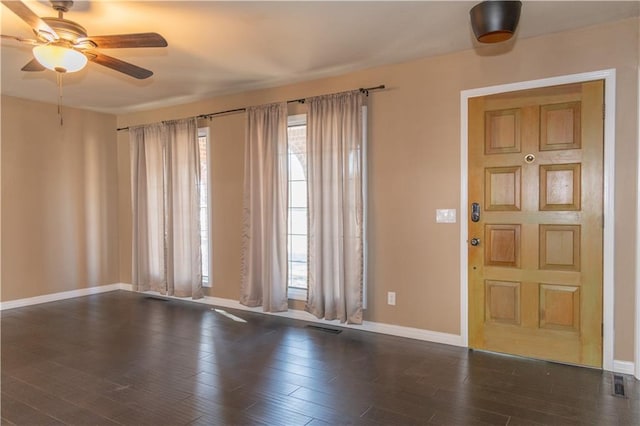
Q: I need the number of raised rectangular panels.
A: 8